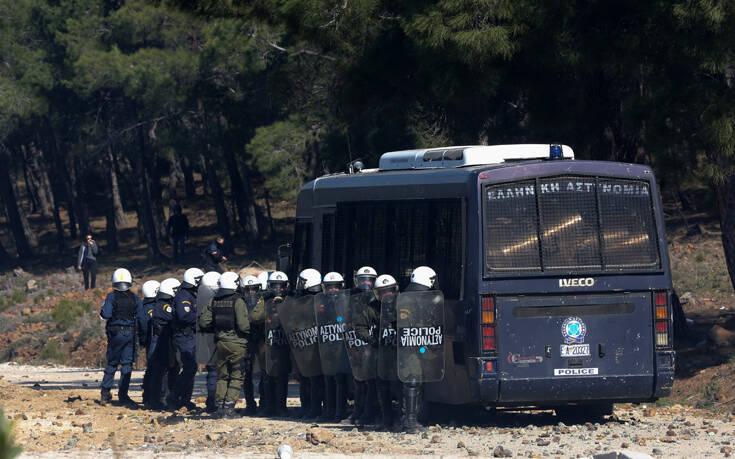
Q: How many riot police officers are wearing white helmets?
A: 14